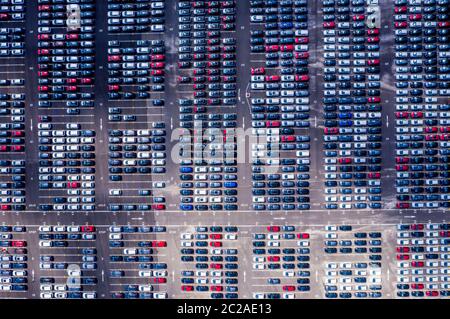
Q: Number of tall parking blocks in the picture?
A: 7